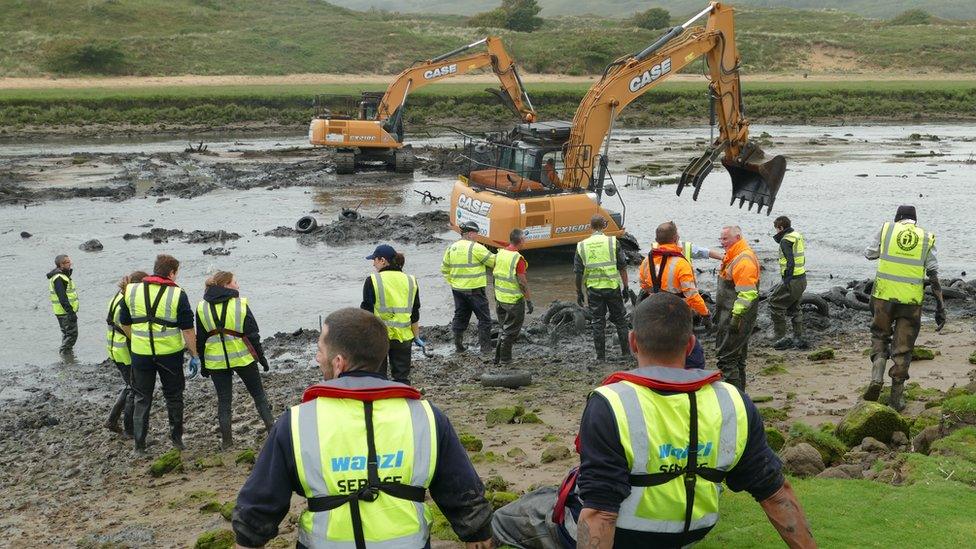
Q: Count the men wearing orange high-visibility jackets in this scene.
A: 2